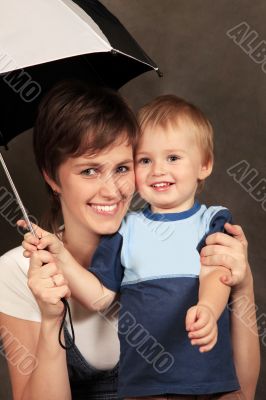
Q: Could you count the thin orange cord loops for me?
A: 0